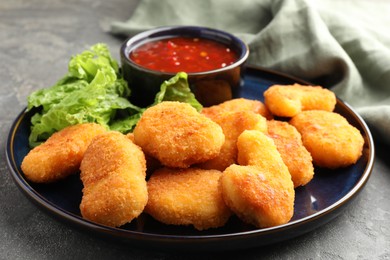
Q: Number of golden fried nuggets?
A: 10